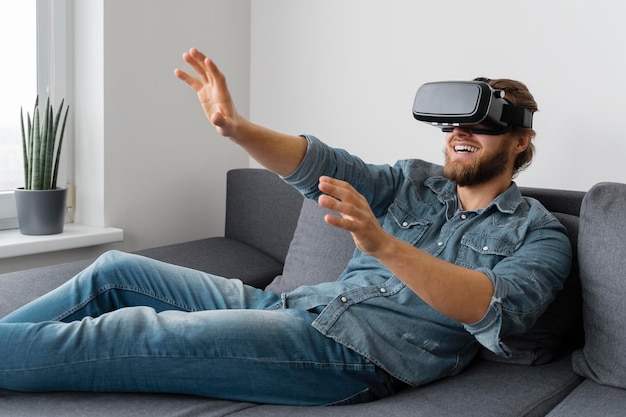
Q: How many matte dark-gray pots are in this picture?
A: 1